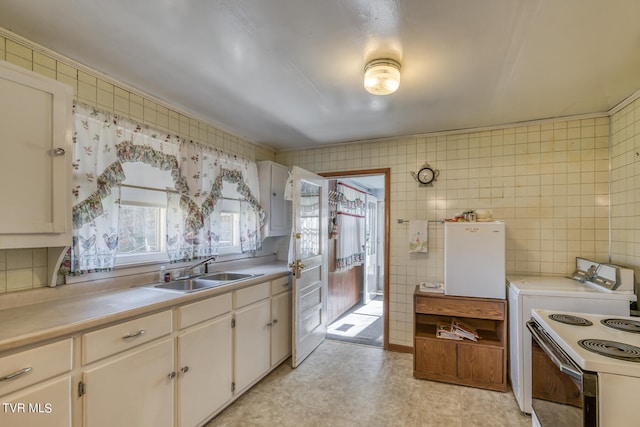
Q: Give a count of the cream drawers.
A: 5